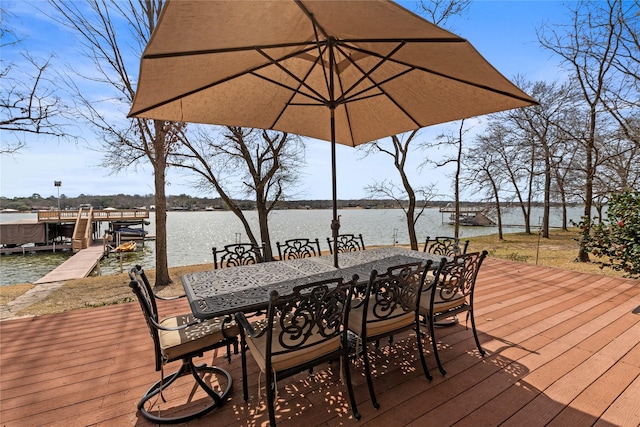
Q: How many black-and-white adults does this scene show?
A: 0